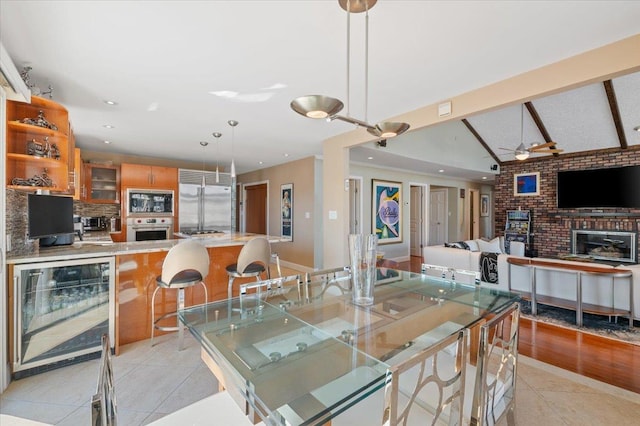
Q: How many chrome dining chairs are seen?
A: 6